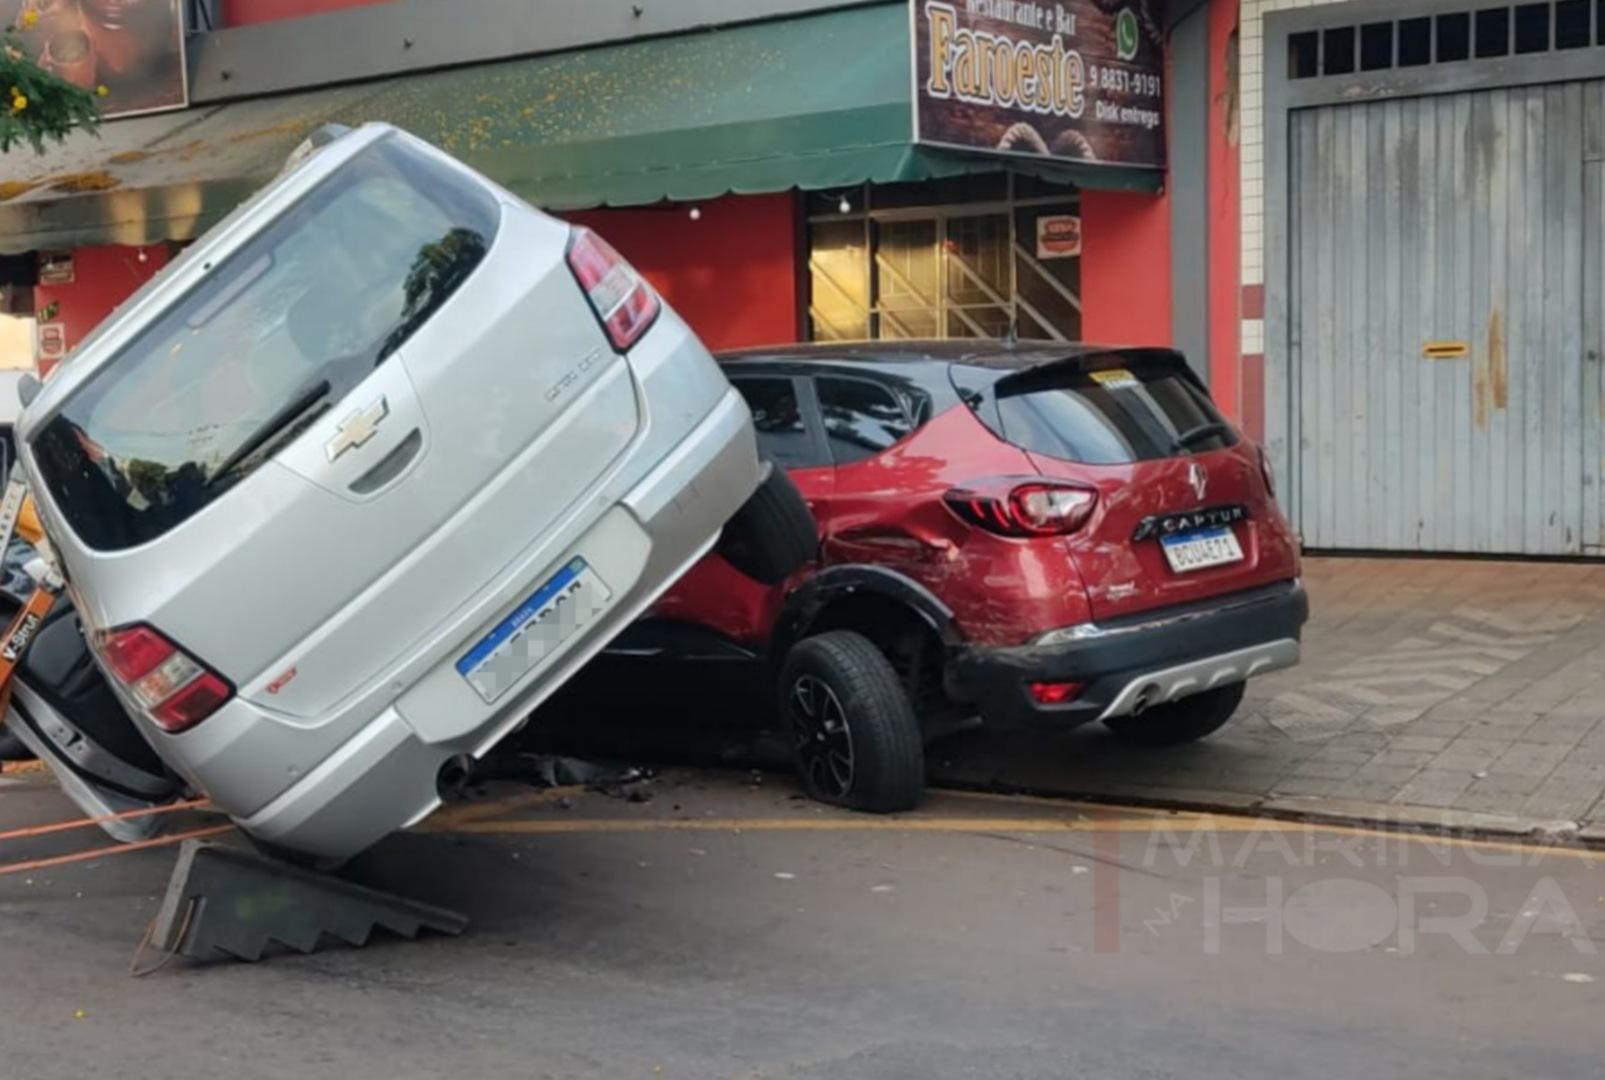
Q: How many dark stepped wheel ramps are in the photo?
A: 1